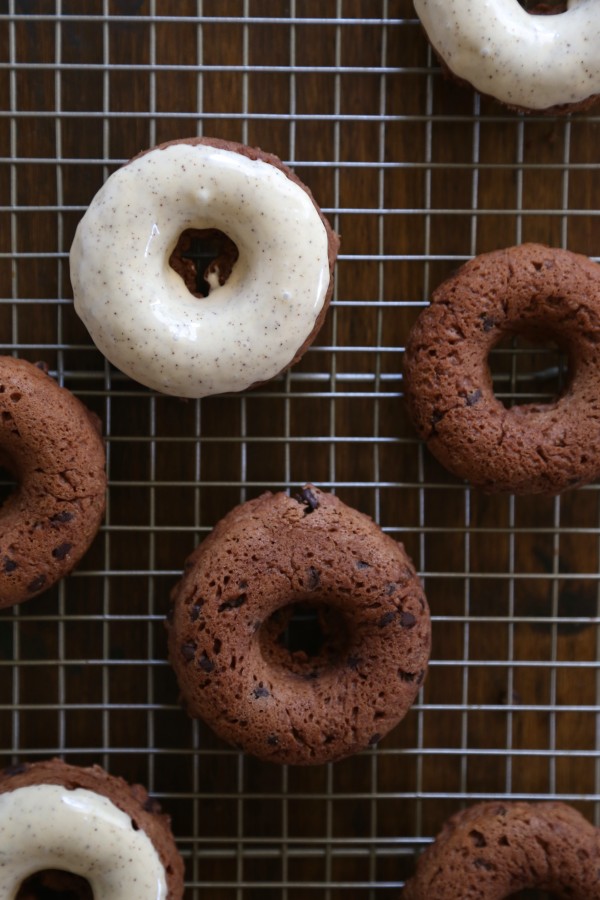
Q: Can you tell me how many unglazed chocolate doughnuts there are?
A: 4